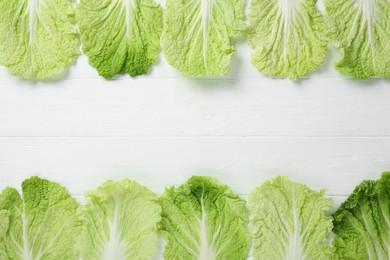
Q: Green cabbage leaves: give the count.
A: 10